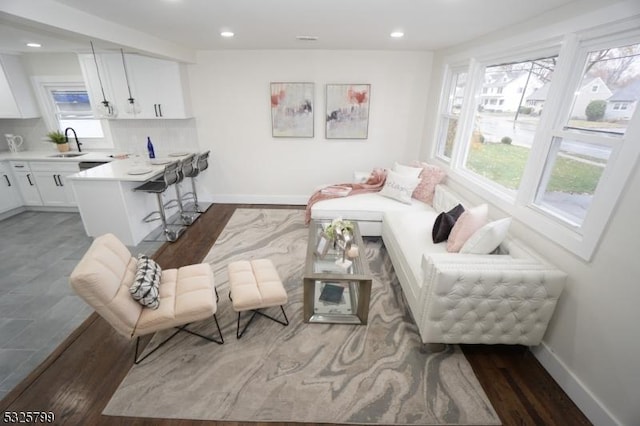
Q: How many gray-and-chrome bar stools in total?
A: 3